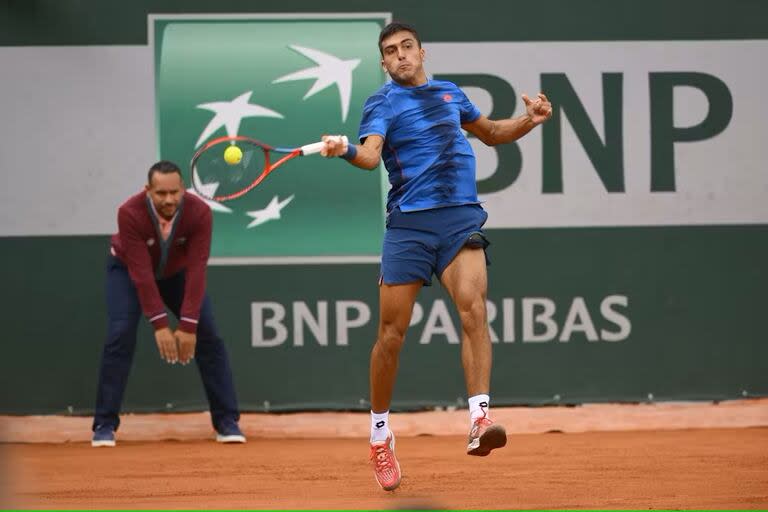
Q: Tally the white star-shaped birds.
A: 4